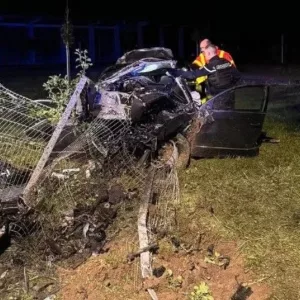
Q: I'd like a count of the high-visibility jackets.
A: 1